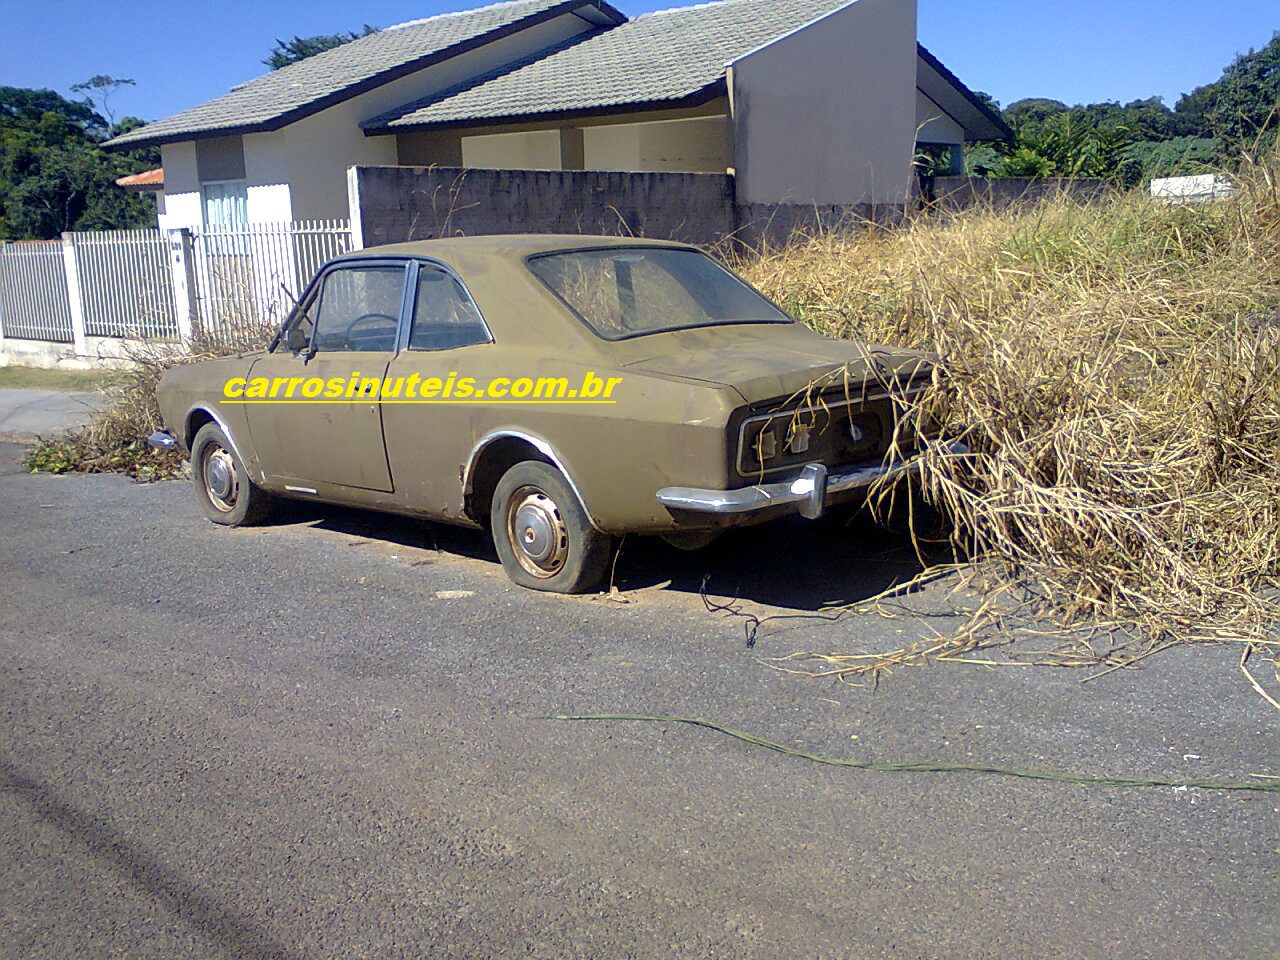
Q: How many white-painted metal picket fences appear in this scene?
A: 3